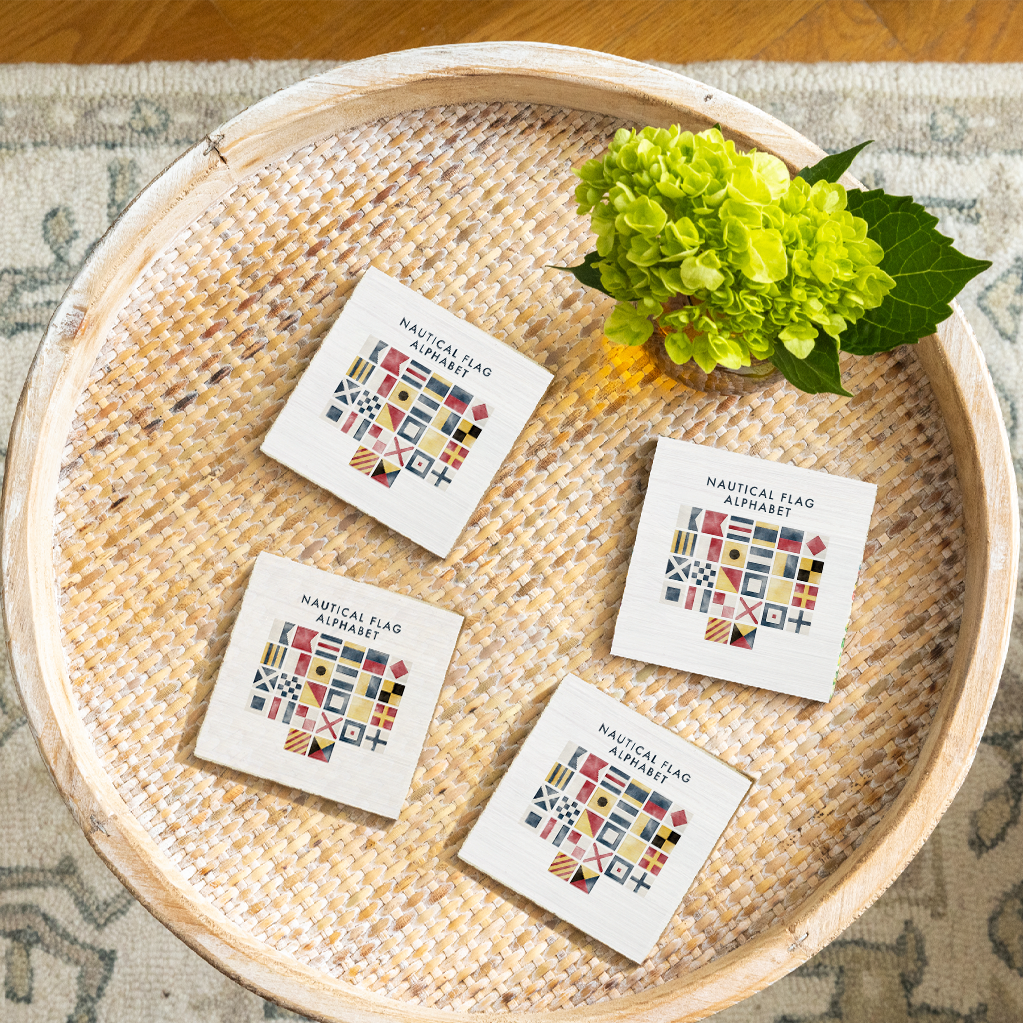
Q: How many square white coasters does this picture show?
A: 4